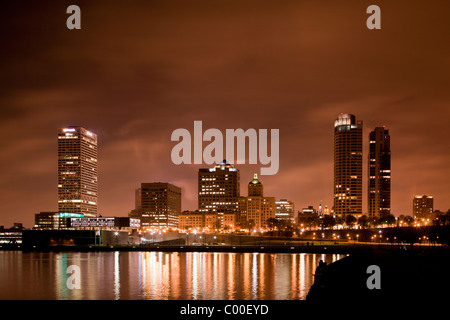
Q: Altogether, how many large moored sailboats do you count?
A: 0